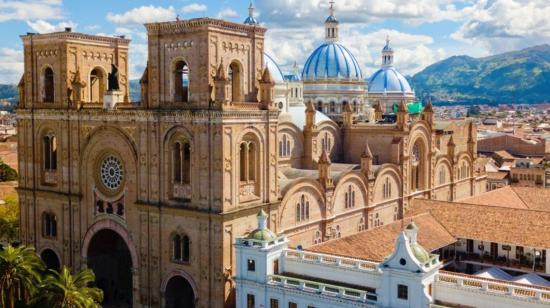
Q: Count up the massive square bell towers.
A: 2